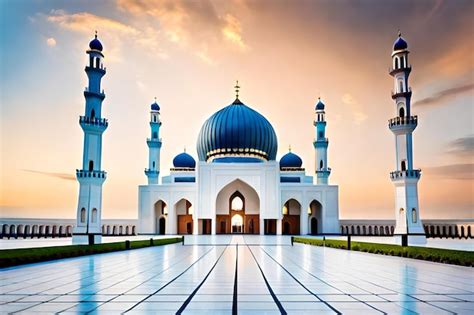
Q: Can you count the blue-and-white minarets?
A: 4